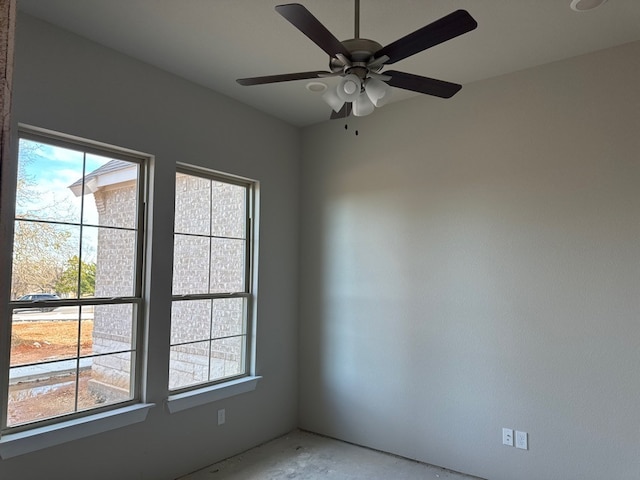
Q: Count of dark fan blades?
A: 5